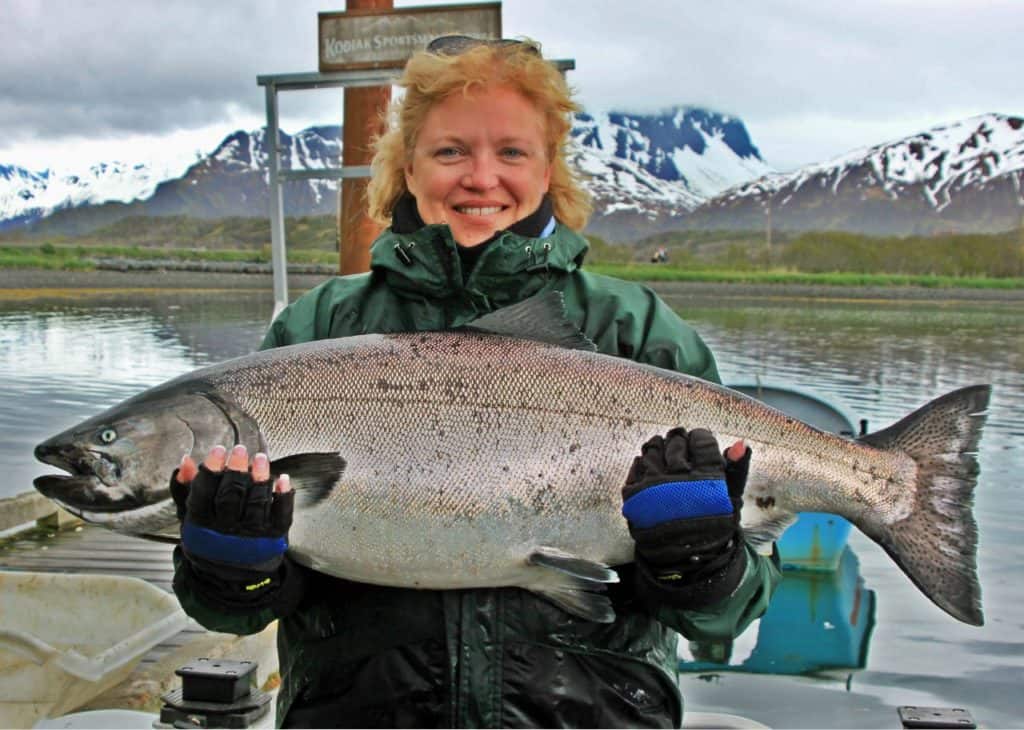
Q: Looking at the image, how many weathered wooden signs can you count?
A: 1